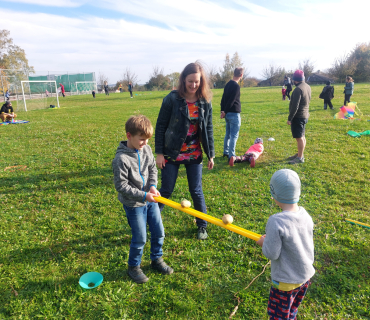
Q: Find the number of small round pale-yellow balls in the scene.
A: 2